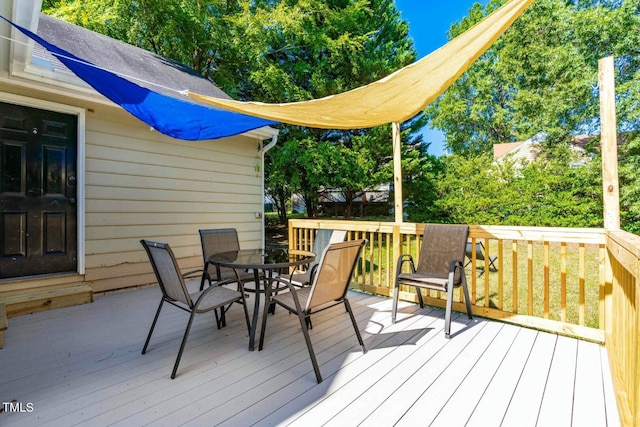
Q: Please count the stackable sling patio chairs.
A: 5